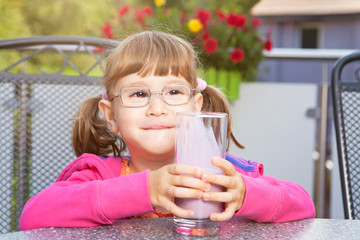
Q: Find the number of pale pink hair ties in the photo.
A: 2